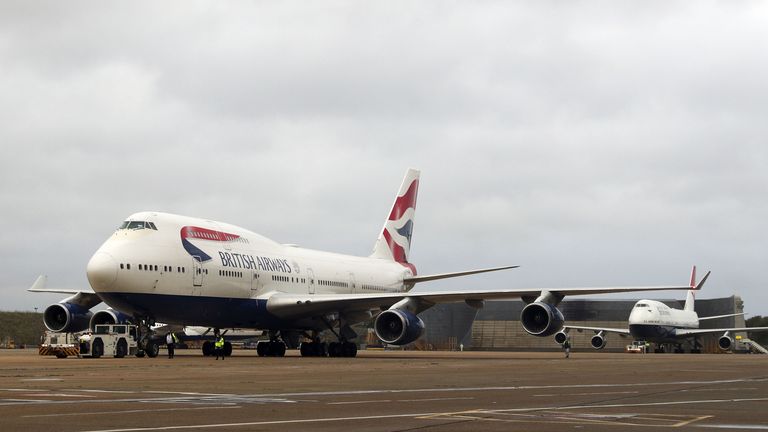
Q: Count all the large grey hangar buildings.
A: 1